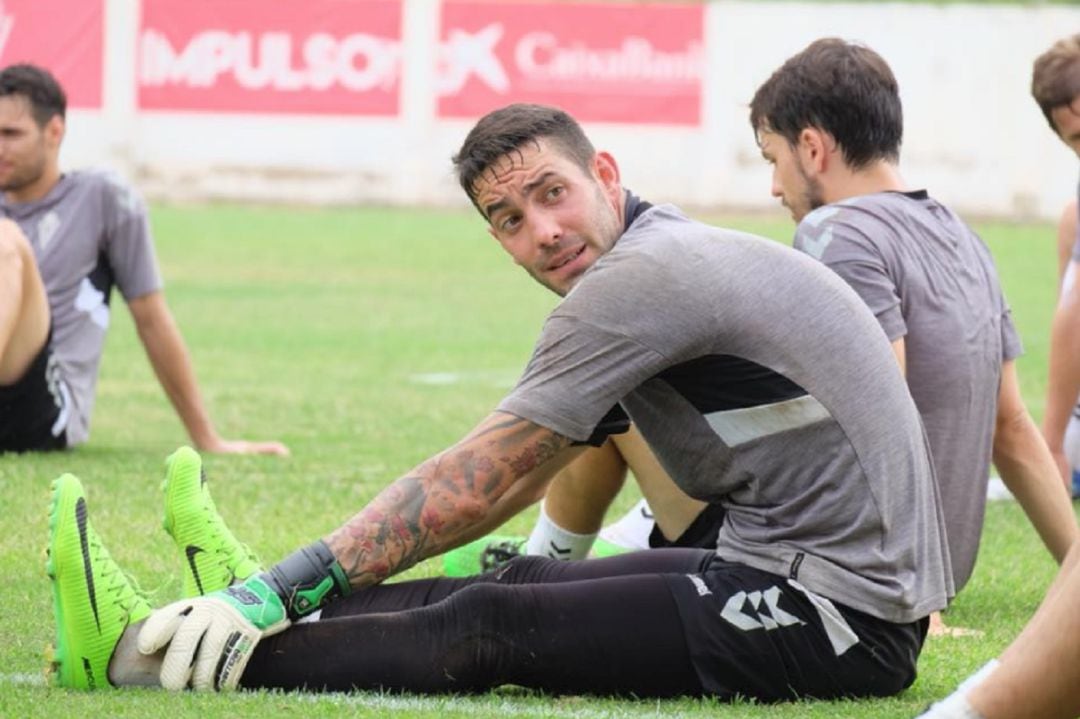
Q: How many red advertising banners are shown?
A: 3